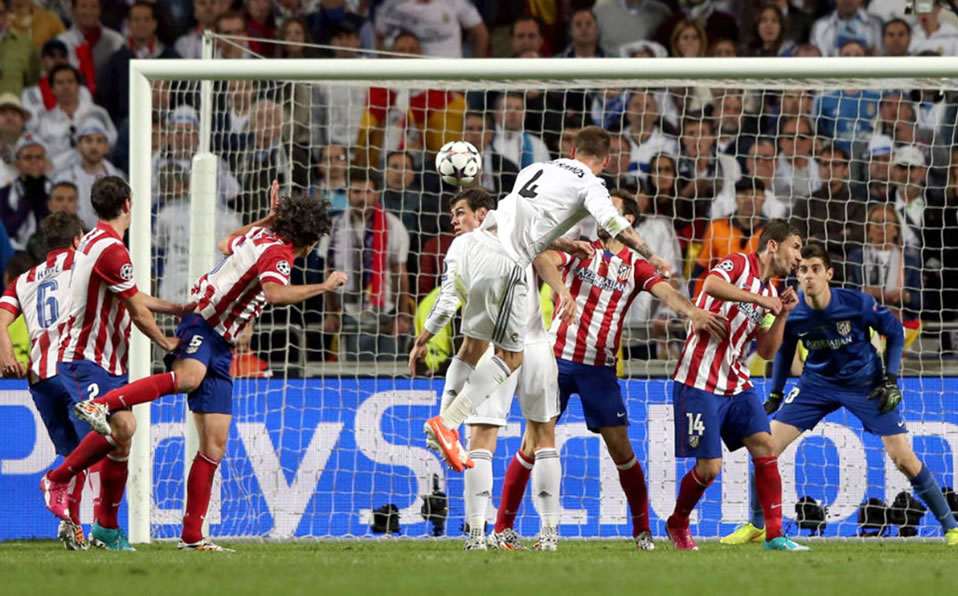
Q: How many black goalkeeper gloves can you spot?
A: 2